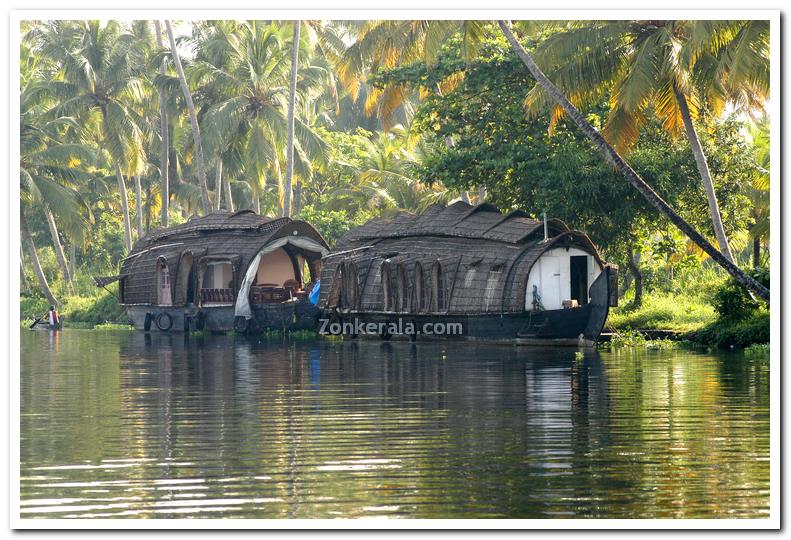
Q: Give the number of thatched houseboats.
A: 2